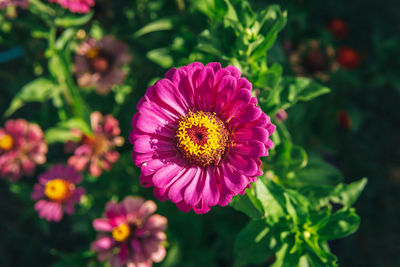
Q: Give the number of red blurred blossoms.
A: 3